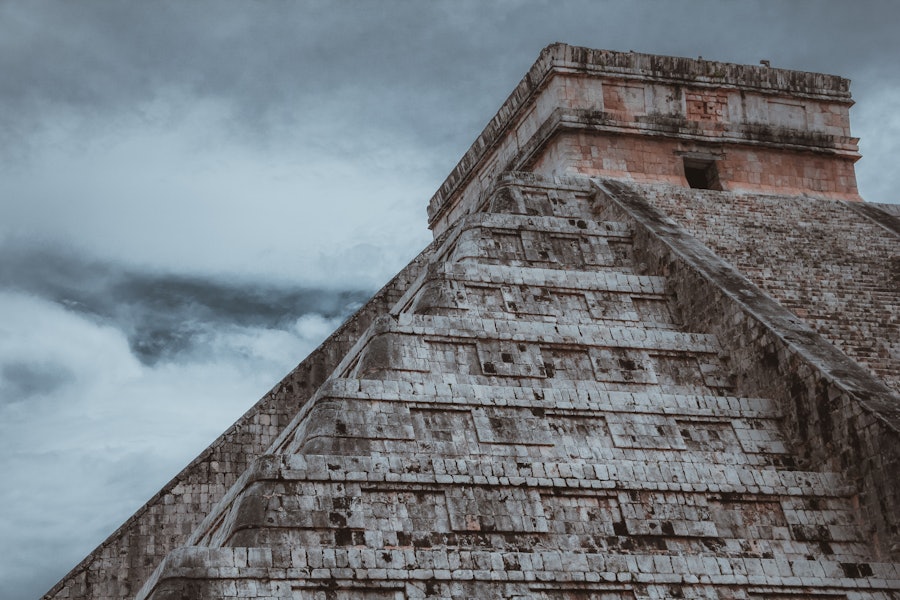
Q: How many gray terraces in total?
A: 7